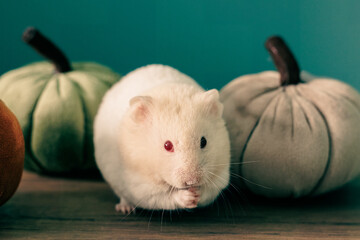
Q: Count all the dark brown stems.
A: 2